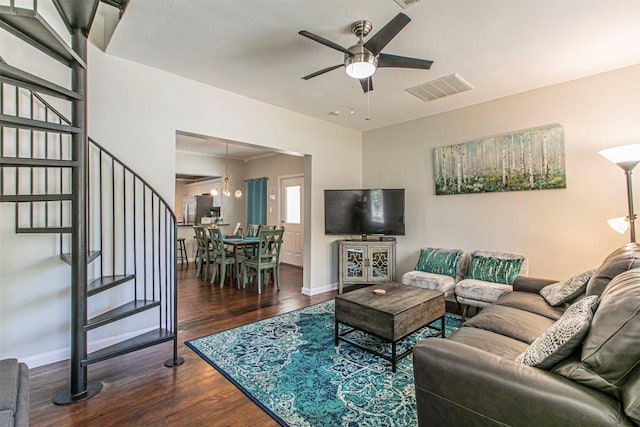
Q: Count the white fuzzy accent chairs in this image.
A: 2